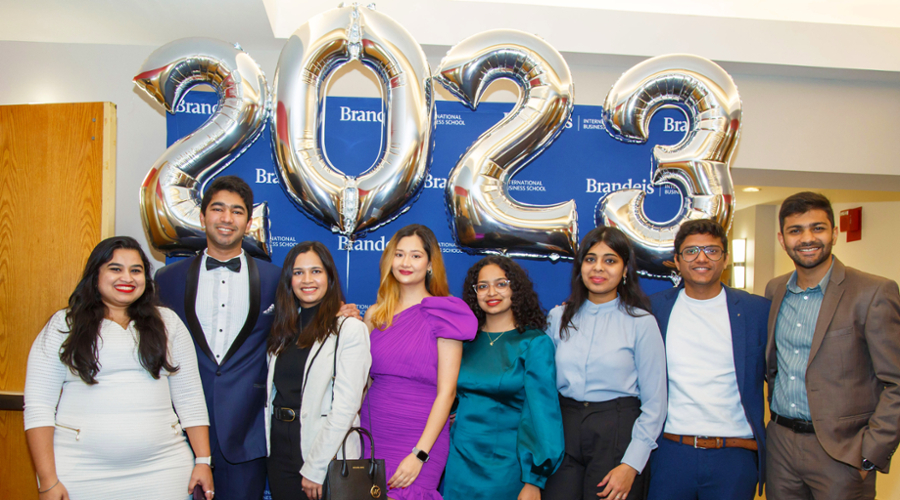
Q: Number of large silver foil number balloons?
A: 4